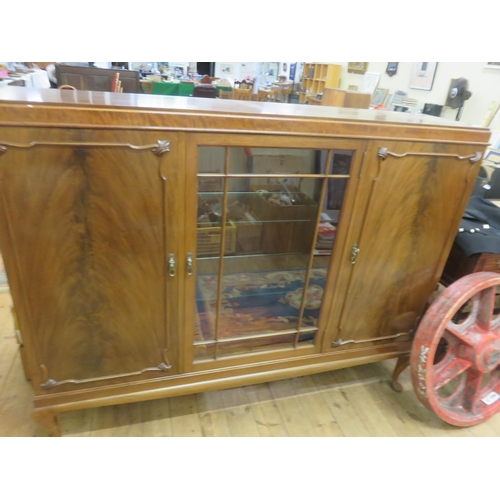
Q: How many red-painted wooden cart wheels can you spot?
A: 1